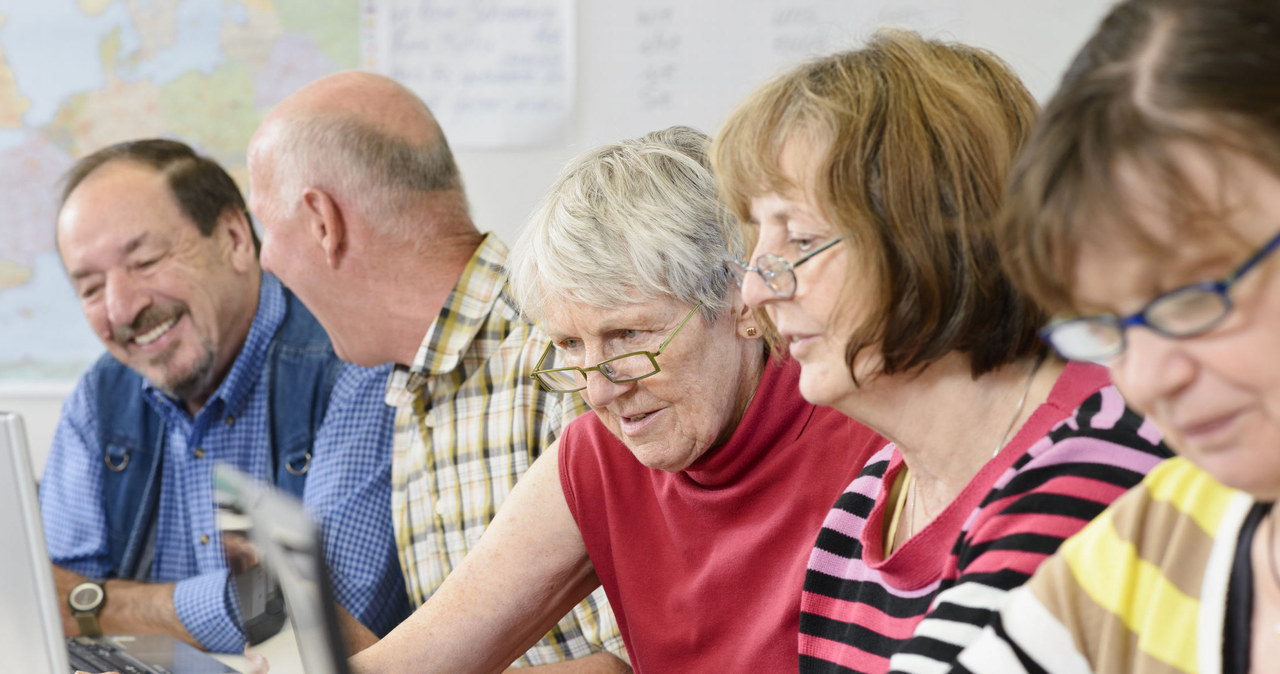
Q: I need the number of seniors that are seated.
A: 5